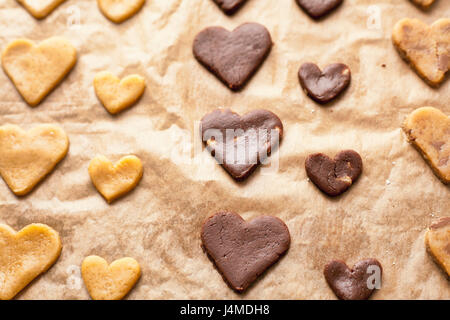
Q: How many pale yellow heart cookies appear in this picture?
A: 8